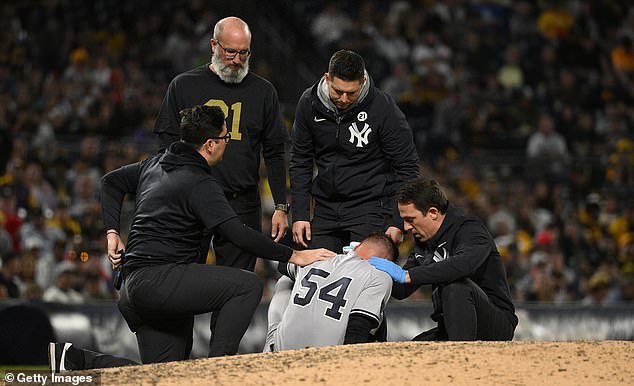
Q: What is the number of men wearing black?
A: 4